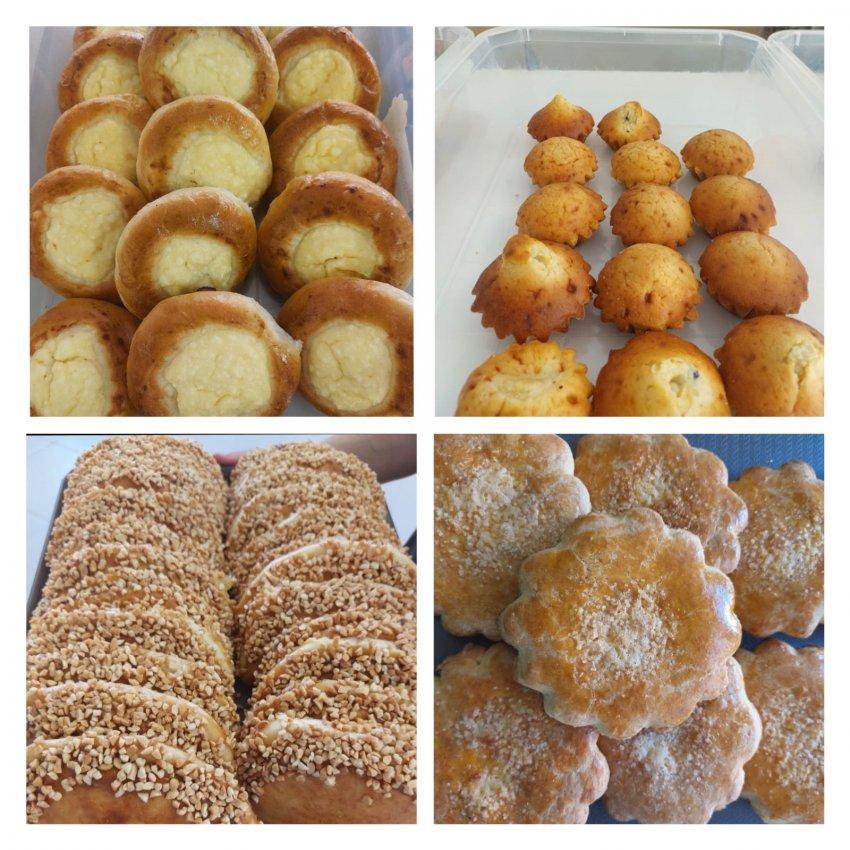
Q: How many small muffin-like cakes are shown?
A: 14